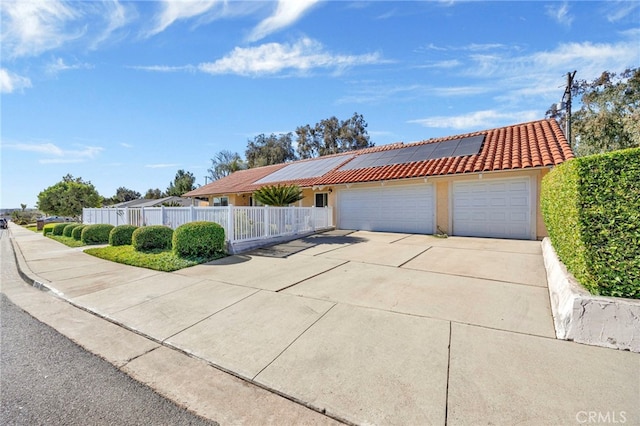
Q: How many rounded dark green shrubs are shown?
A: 7